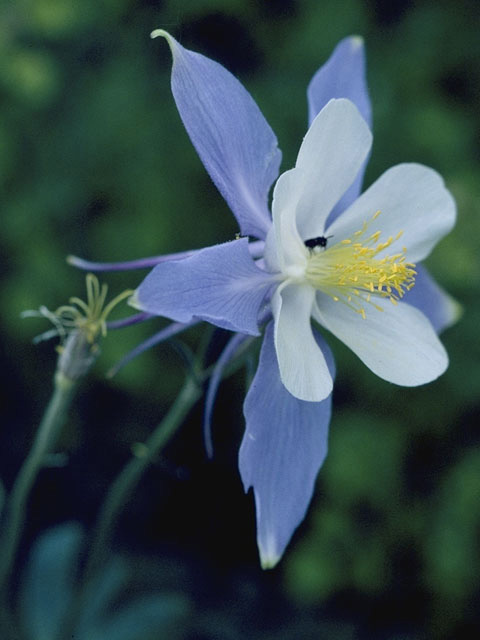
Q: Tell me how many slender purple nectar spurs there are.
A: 4